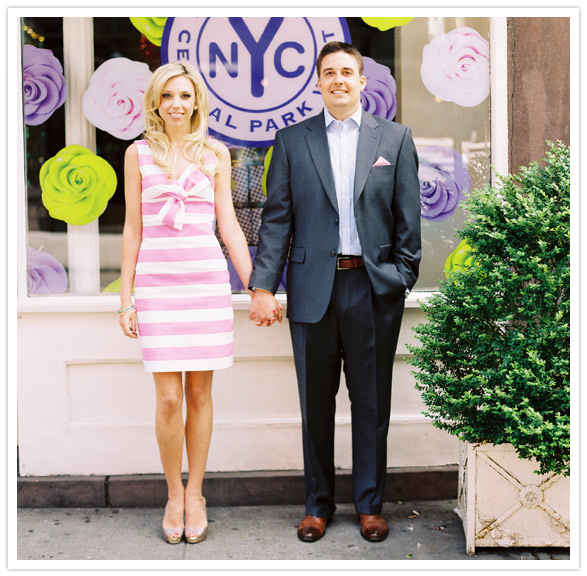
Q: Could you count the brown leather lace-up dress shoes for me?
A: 2